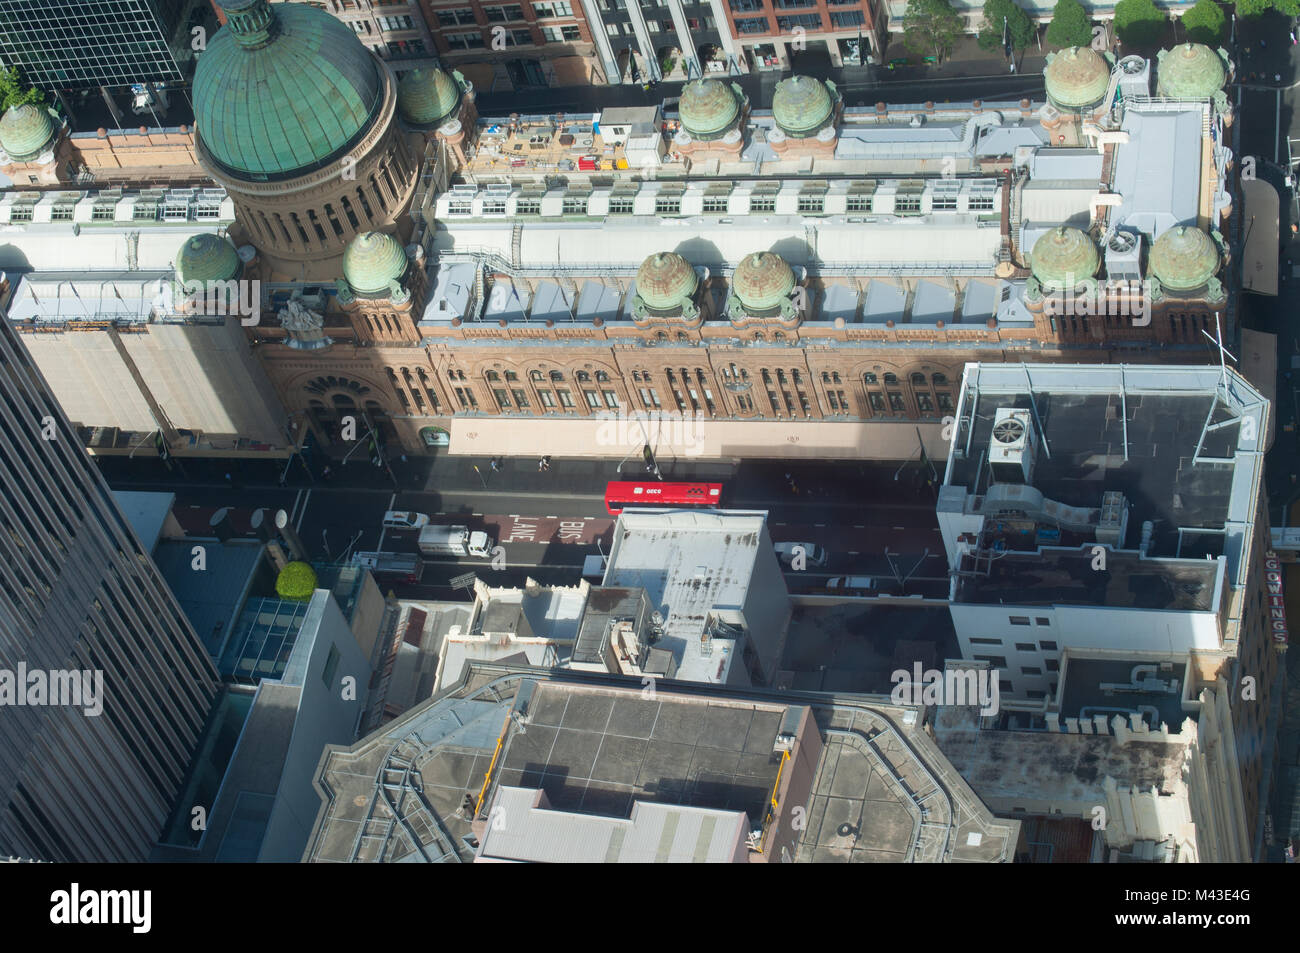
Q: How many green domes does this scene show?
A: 13